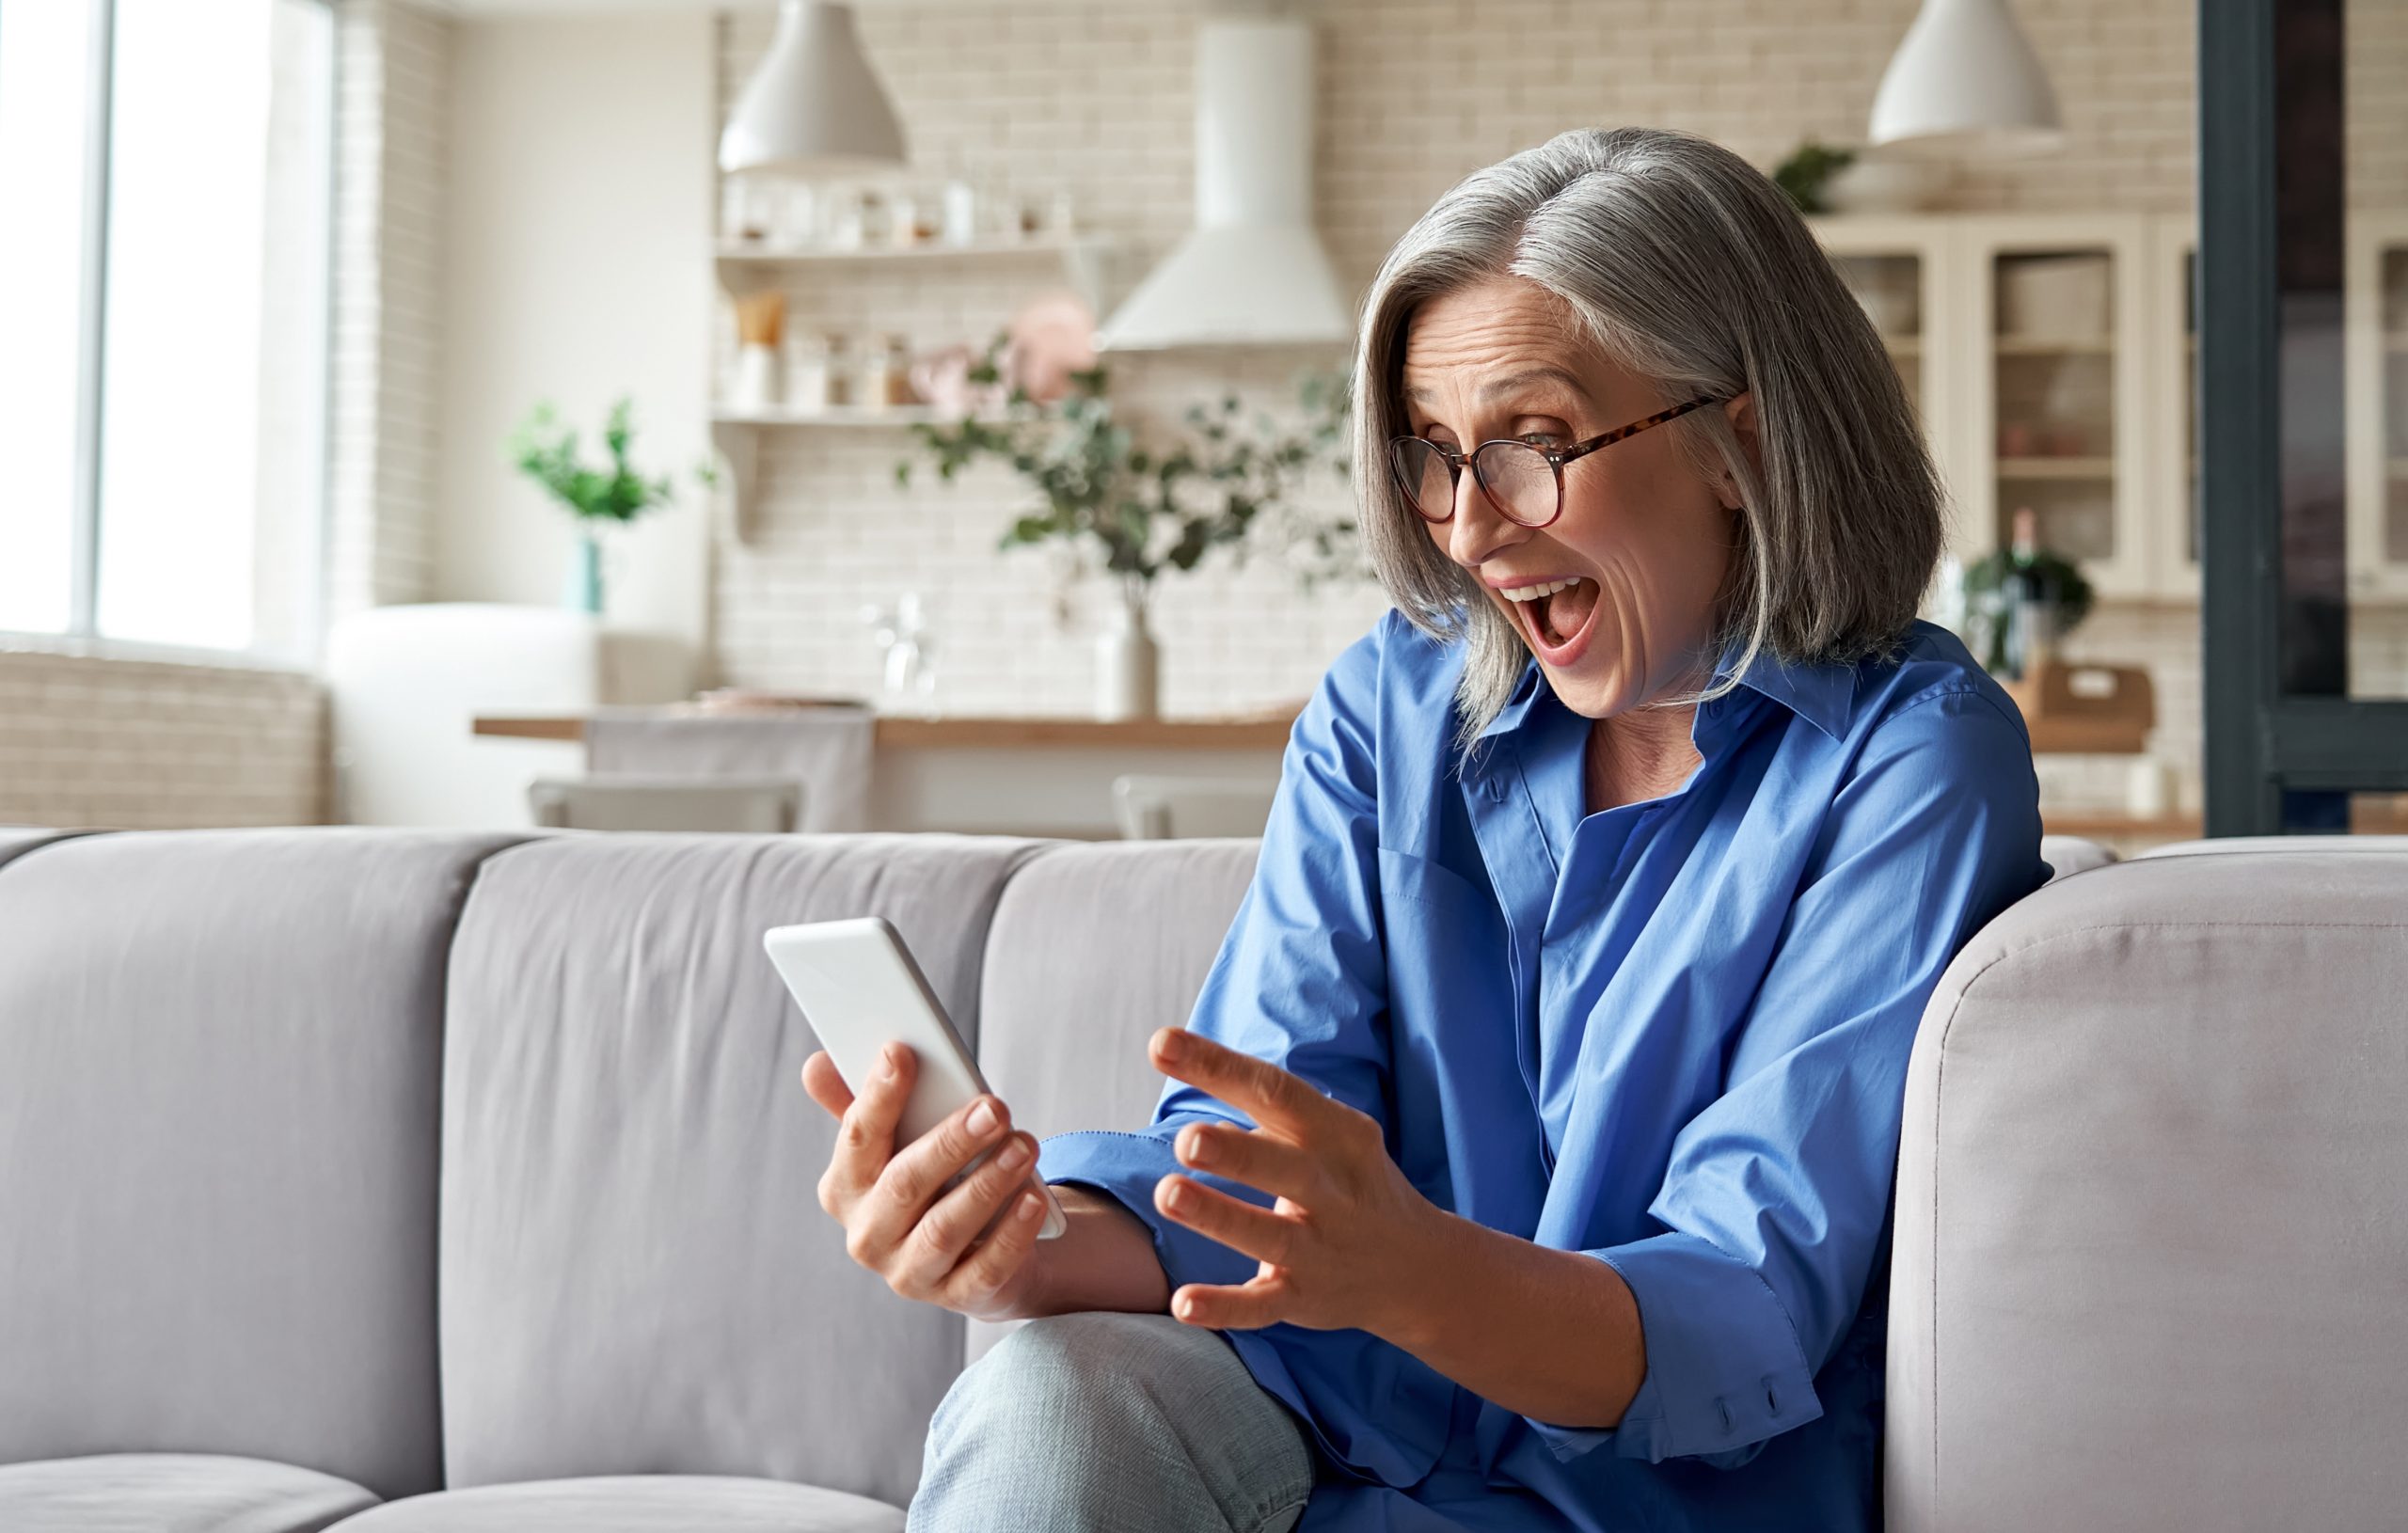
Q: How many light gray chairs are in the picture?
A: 2